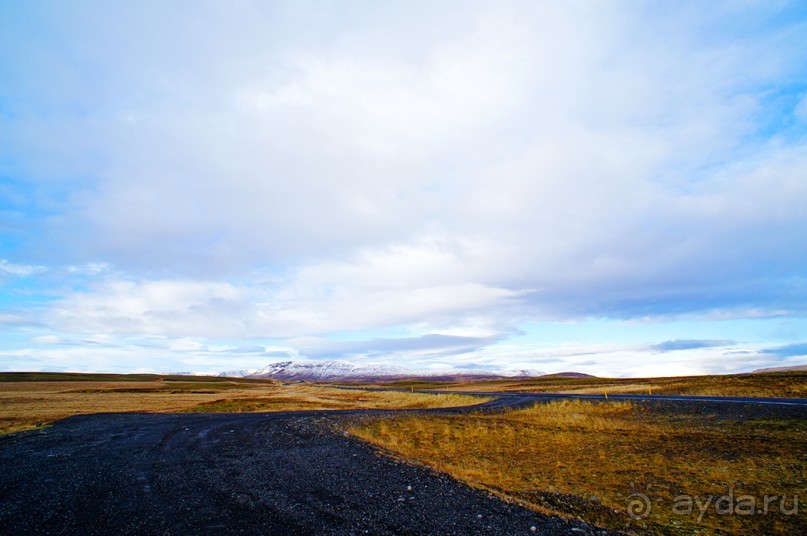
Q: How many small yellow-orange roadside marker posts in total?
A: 4